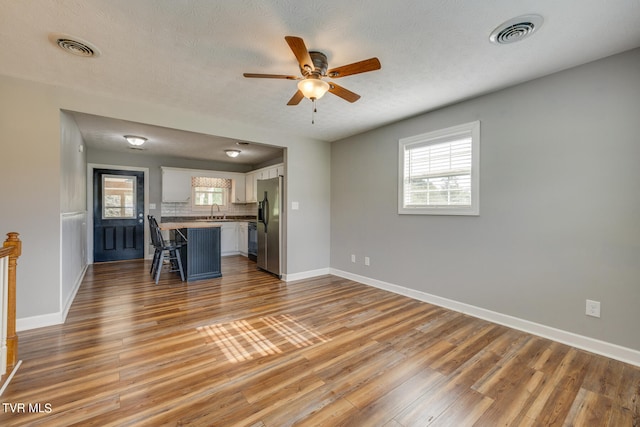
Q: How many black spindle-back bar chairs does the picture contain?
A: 2